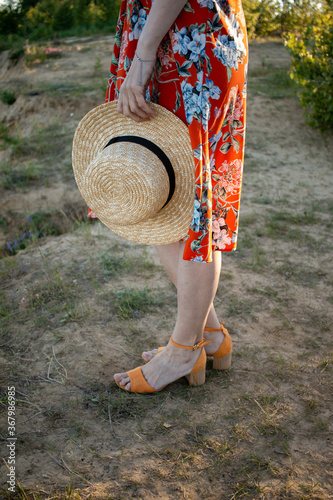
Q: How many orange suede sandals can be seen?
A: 2